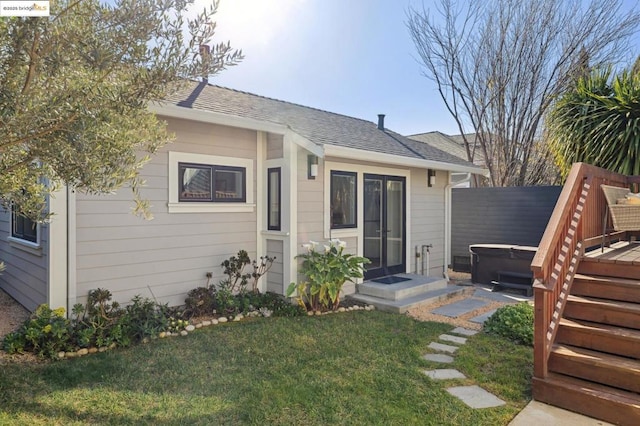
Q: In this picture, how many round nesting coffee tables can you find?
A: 0